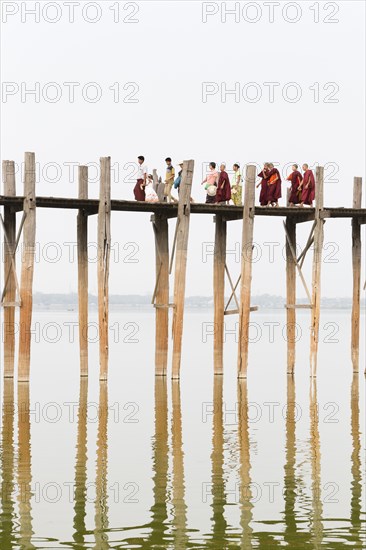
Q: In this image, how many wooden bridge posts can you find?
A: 11